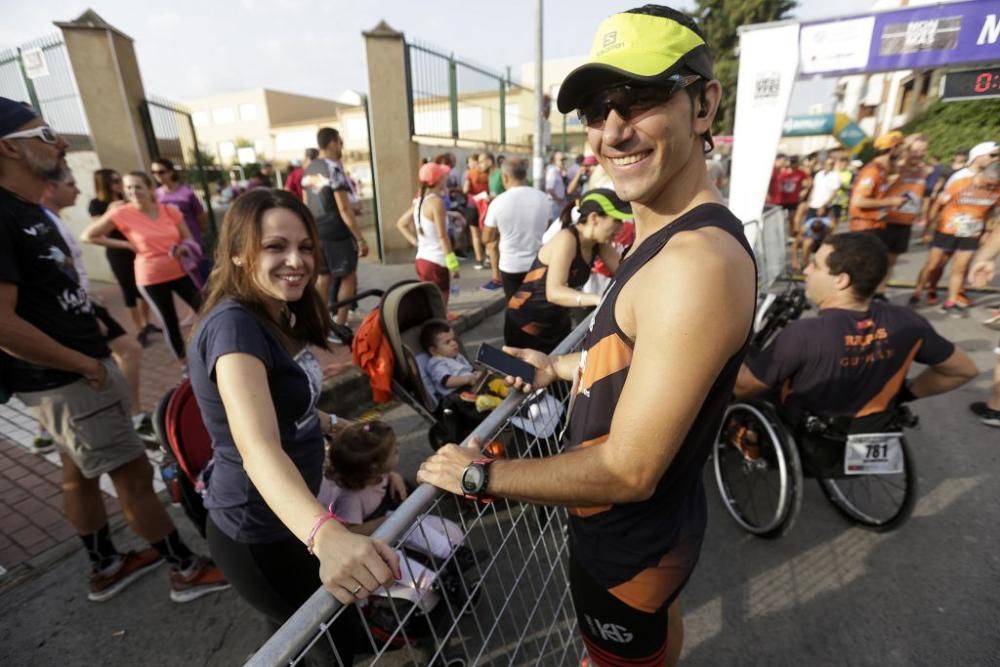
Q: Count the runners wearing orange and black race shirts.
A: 3